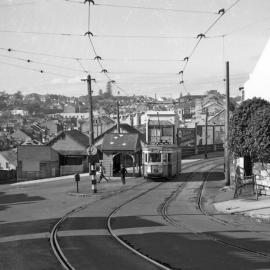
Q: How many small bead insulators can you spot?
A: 3